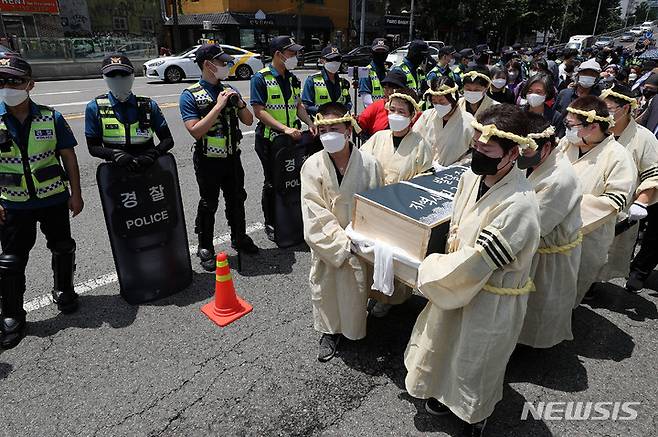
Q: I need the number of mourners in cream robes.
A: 8